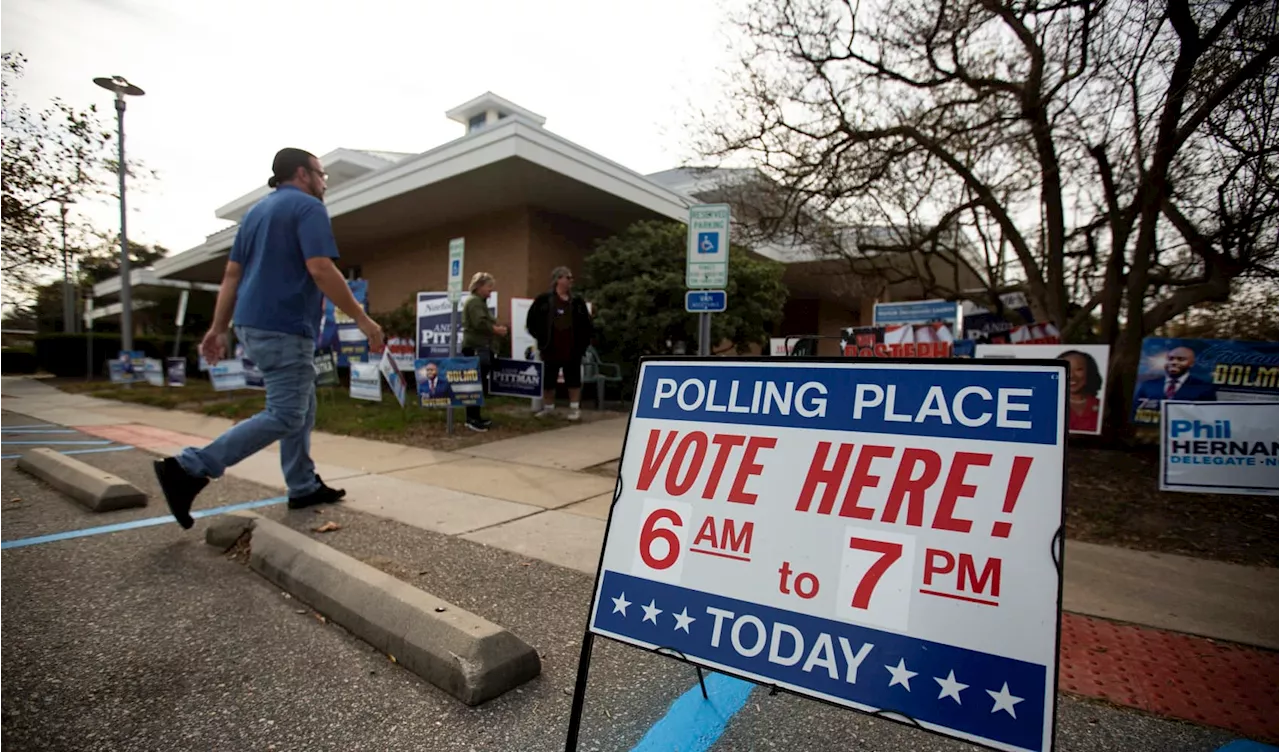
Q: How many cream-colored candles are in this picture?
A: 0